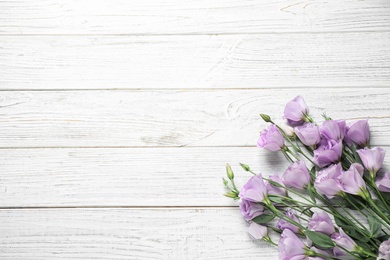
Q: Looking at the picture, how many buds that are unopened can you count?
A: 5